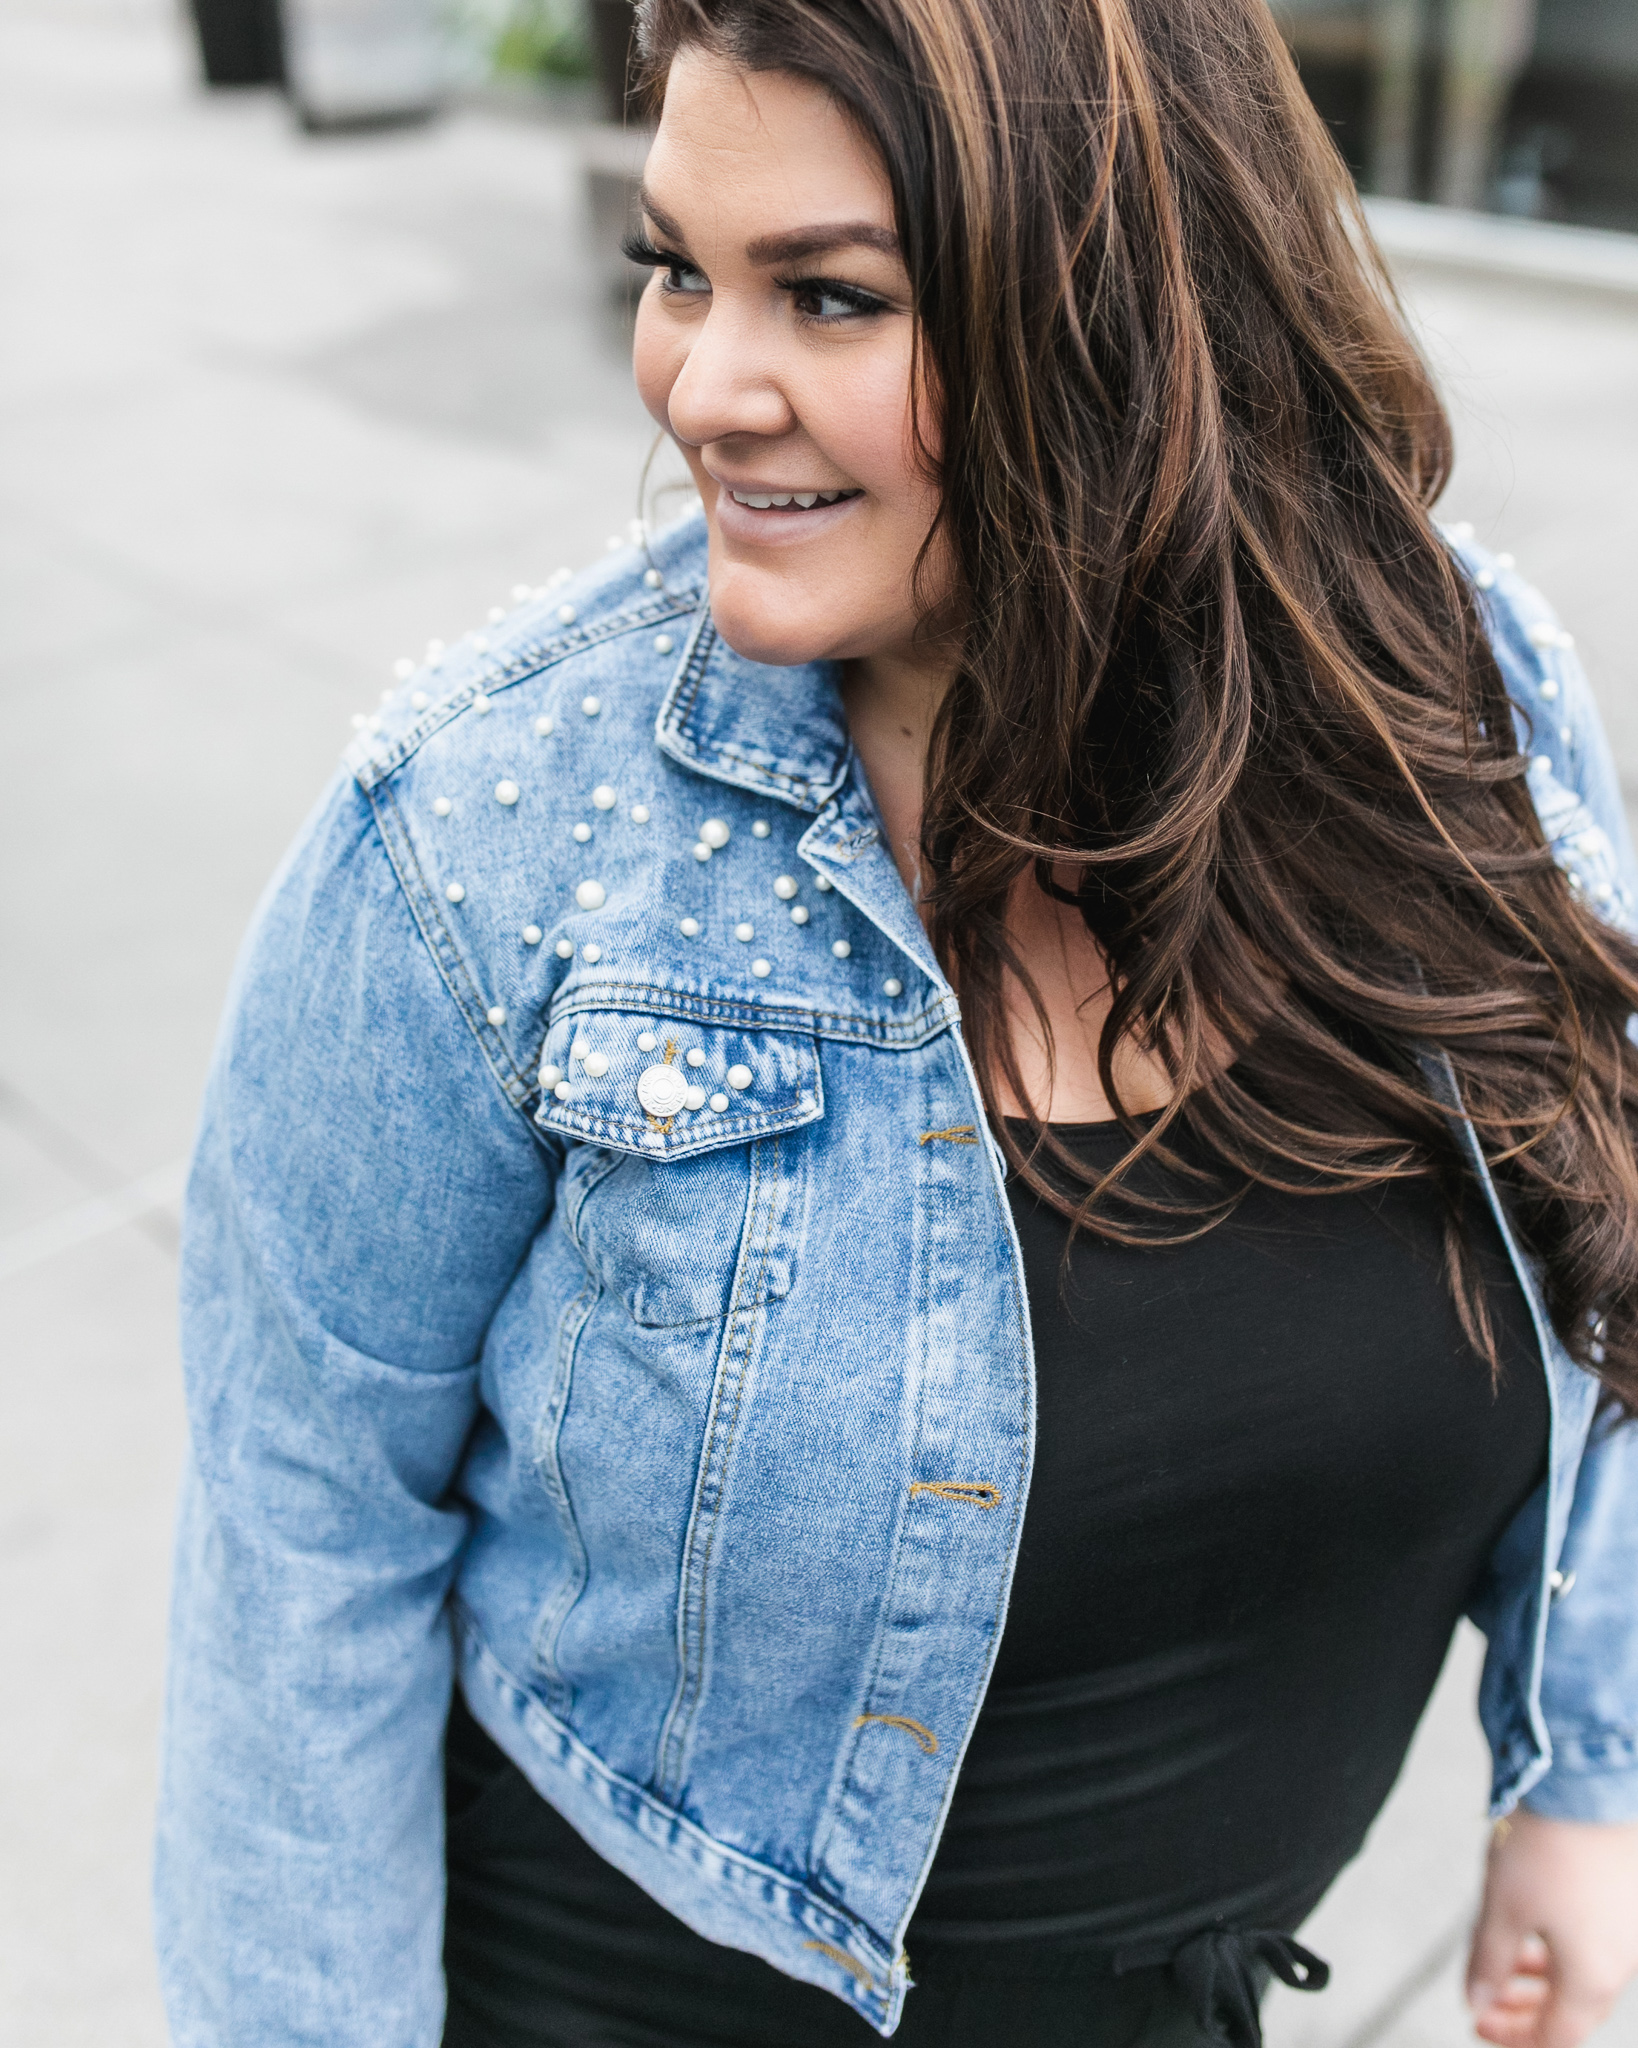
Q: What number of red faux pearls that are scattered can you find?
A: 0